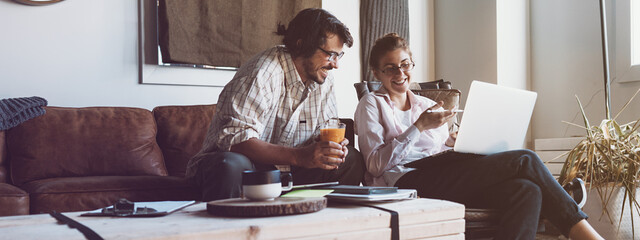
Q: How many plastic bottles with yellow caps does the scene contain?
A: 0